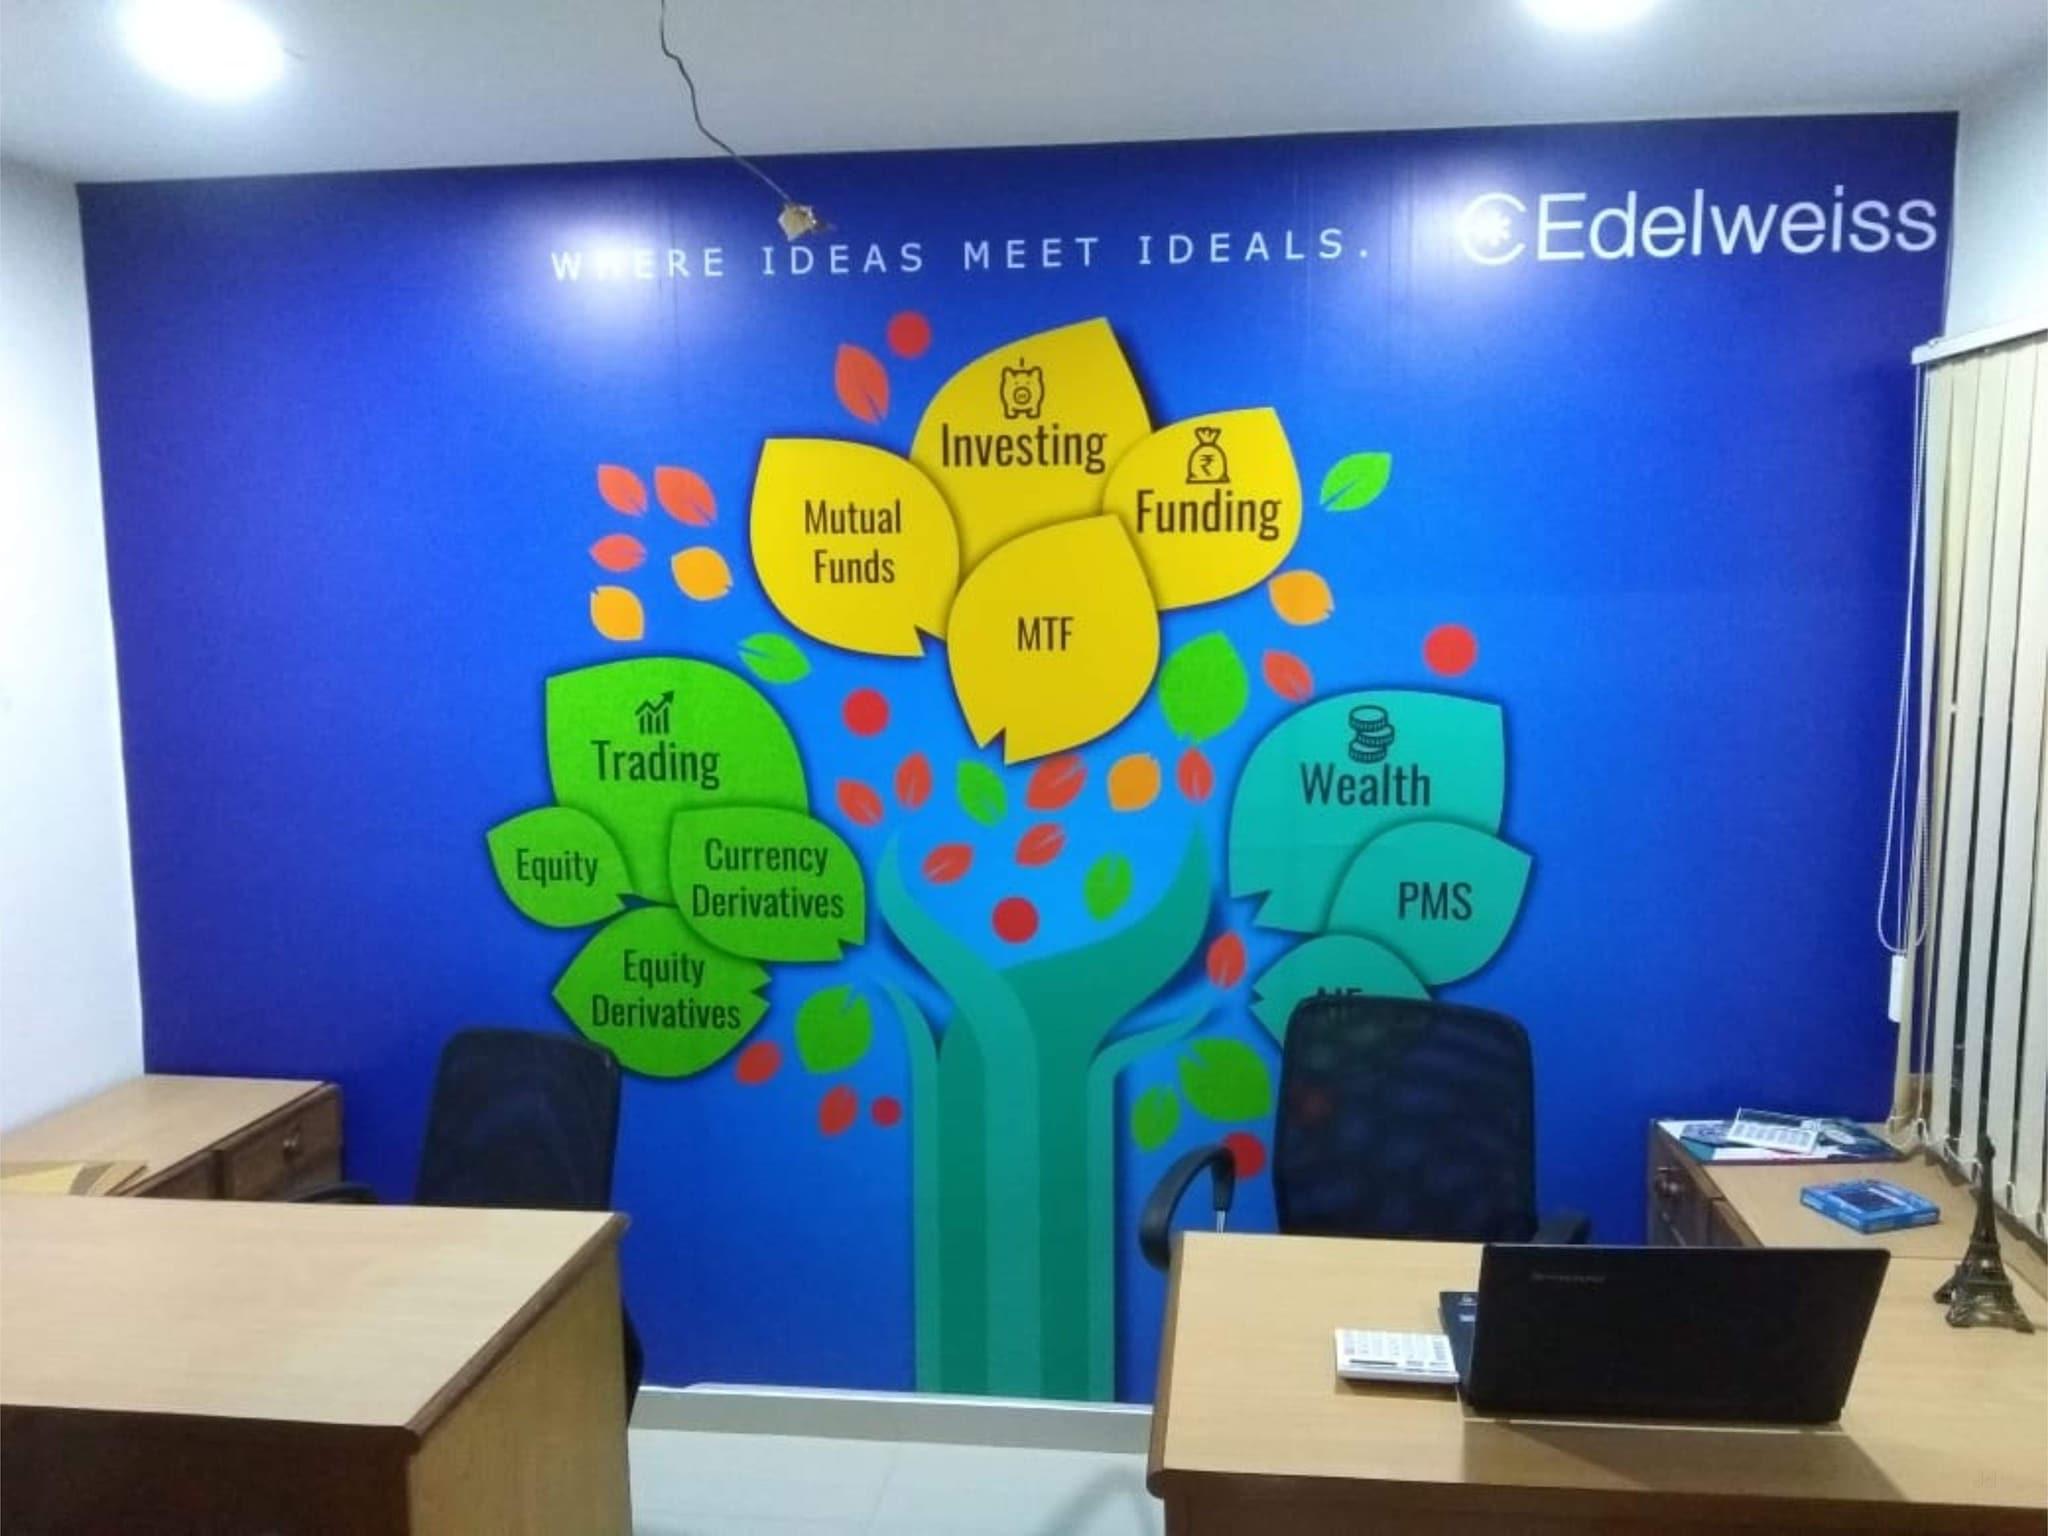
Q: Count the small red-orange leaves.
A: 14